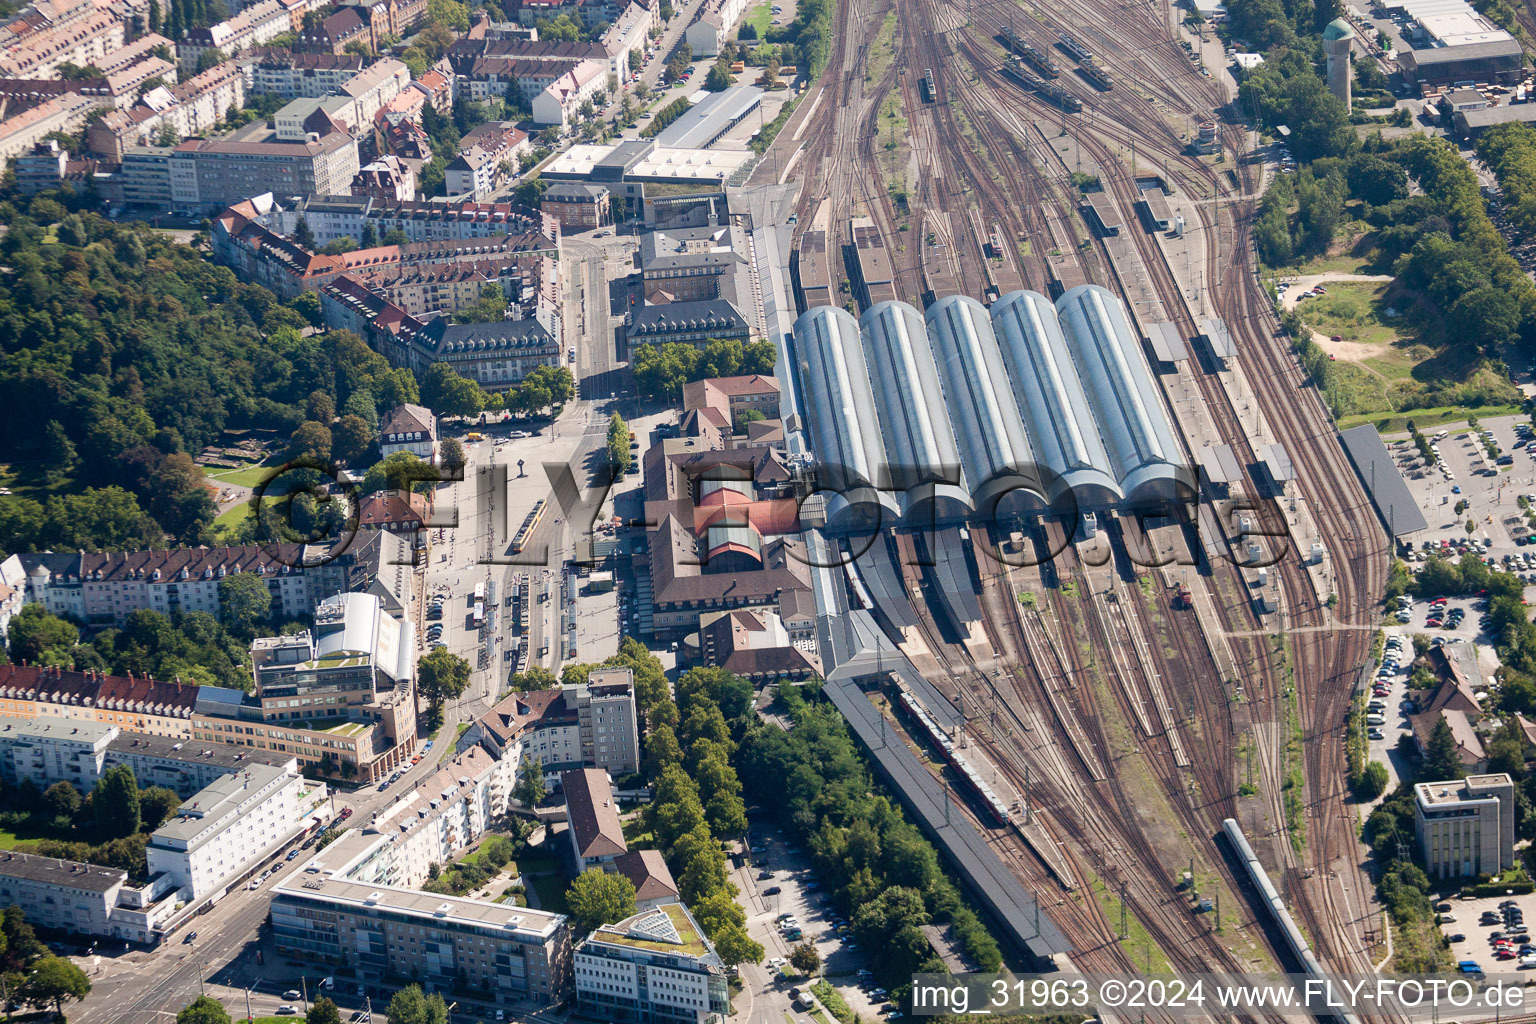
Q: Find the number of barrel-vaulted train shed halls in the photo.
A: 5